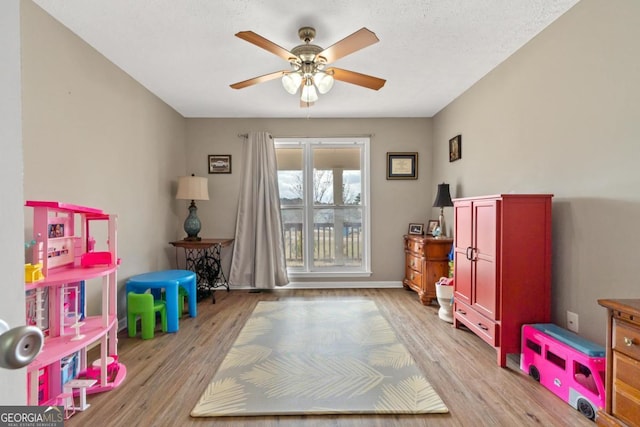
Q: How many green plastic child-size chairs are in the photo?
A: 2